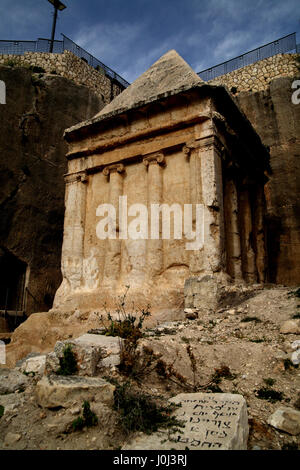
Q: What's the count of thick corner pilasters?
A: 2